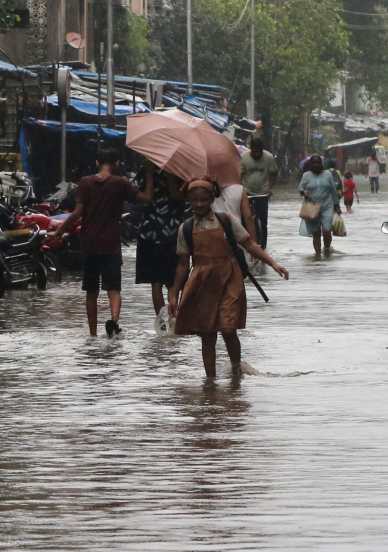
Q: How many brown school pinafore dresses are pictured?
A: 1